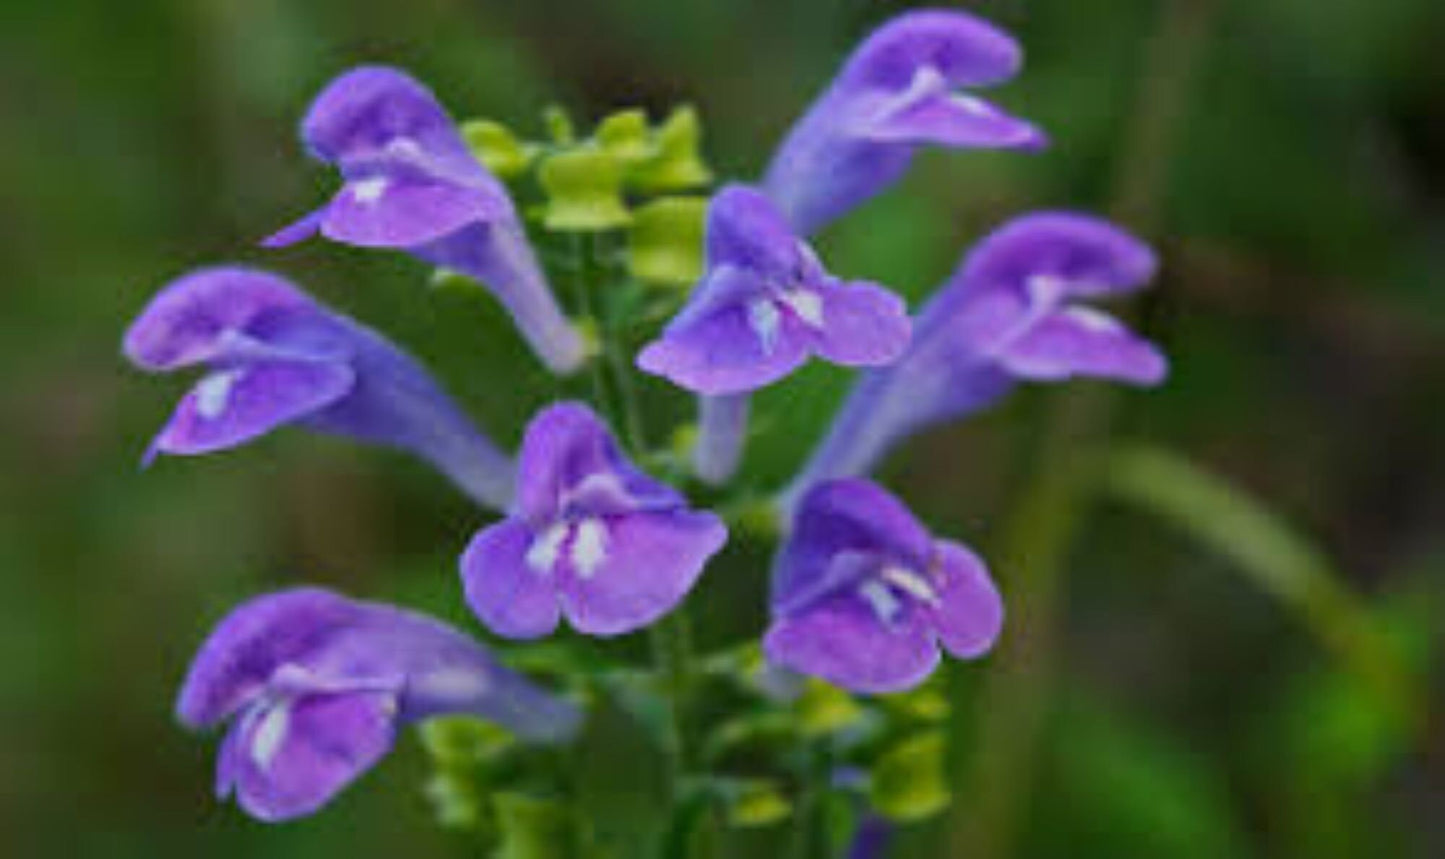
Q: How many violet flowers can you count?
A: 8